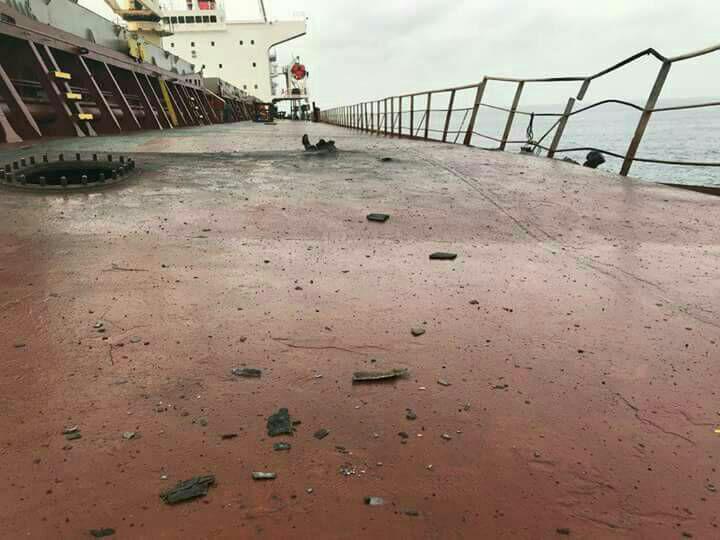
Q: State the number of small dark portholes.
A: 10